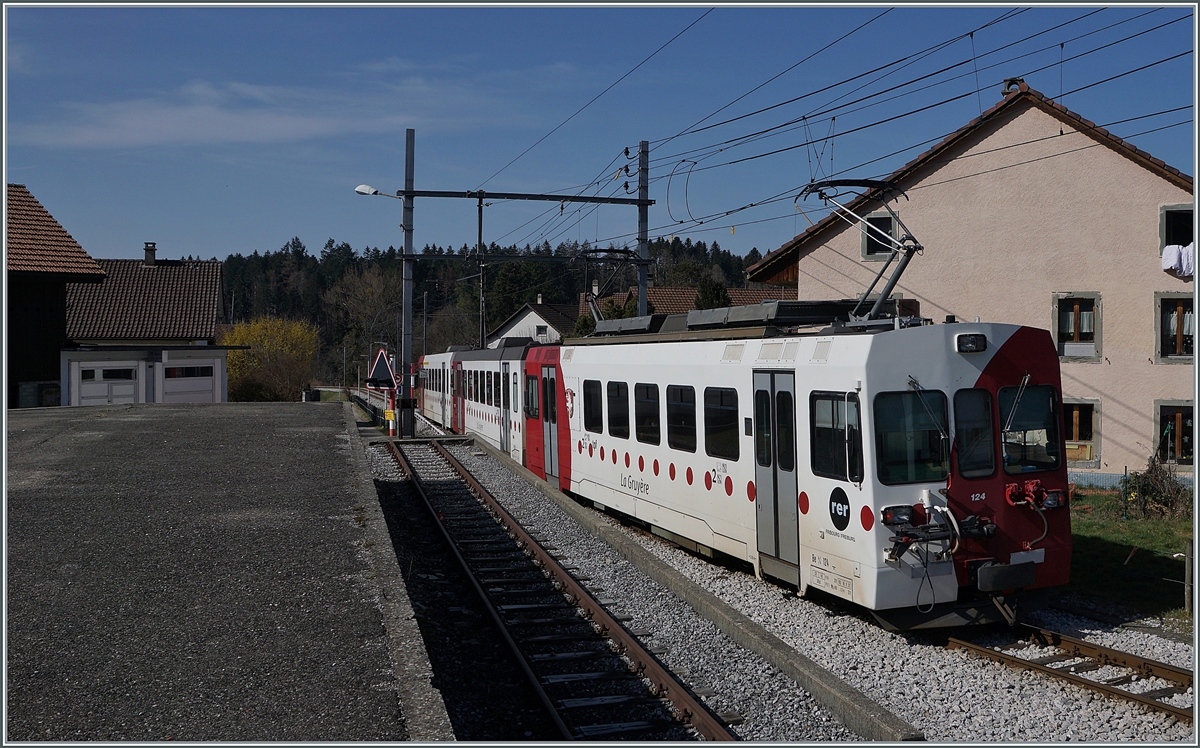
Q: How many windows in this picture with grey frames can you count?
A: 6